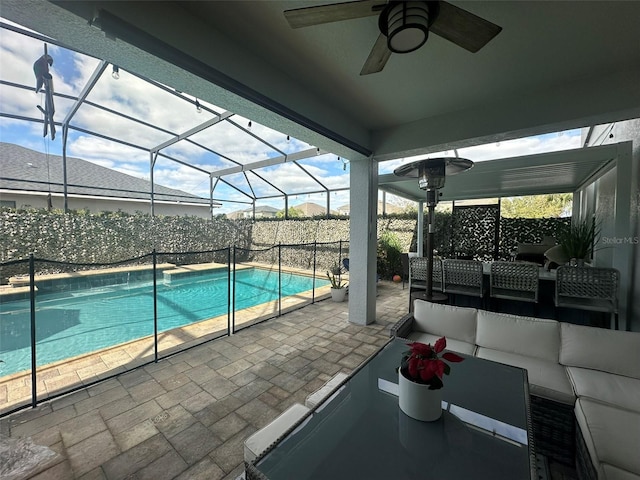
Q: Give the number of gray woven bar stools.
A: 4